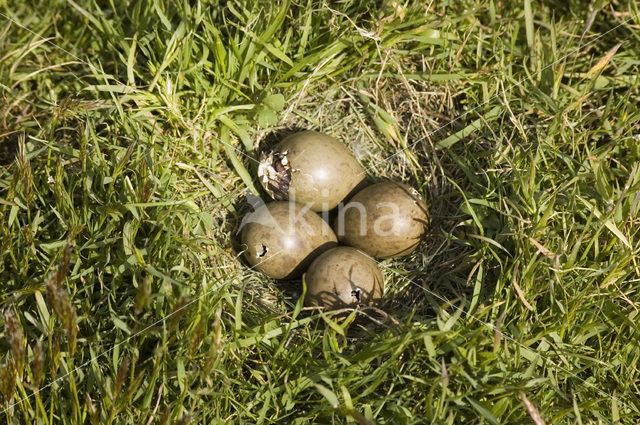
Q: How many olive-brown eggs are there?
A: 4